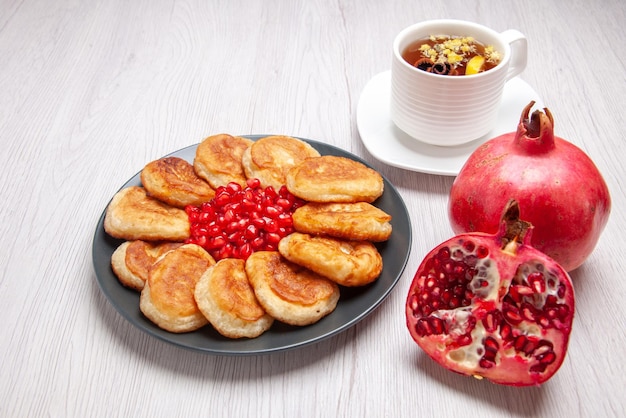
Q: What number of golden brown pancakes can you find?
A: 11